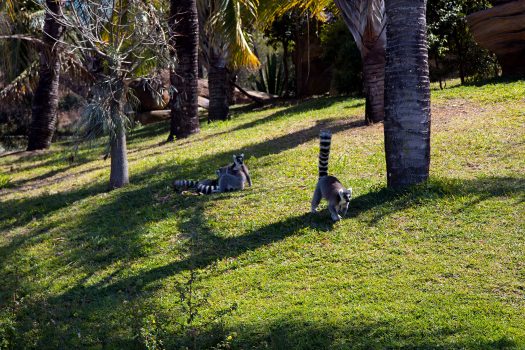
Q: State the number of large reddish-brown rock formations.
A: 1